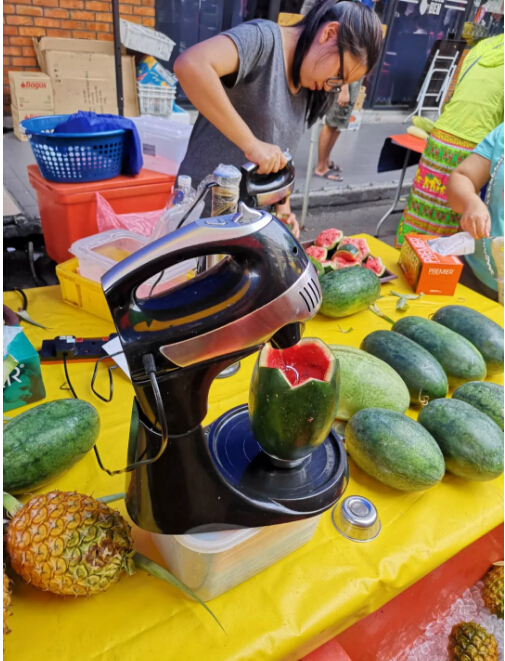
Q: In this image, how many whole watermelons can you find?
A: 9